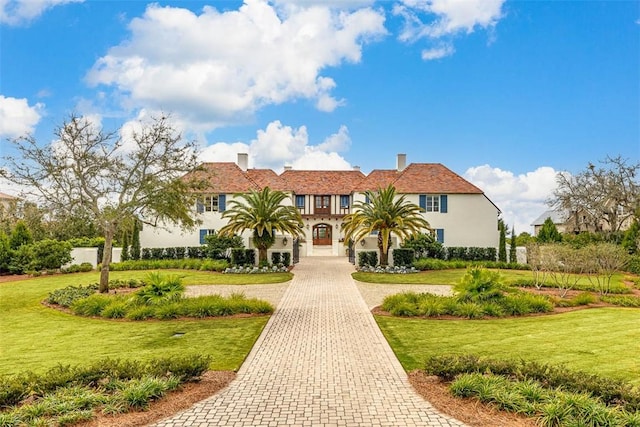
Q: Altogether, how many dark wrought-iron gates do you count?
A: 2